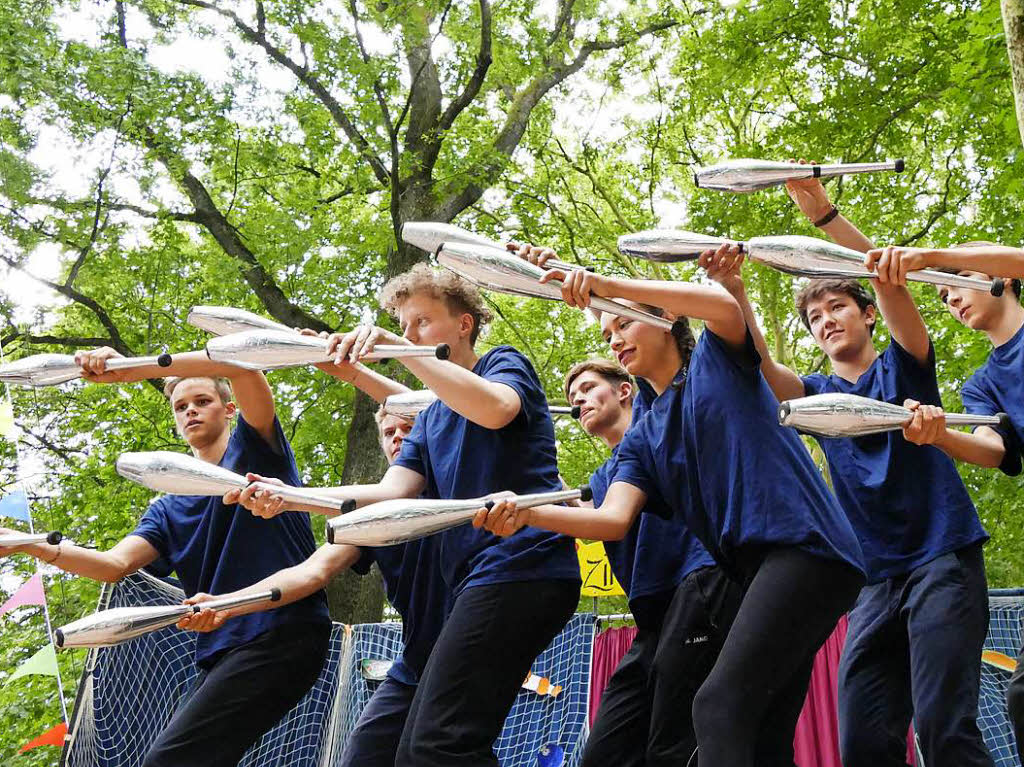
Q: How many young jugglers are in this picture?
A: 7